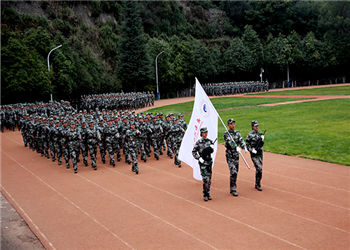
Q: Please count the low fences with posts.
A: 1